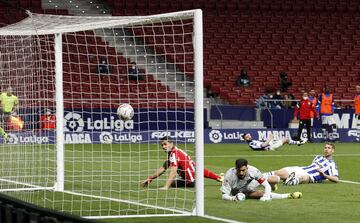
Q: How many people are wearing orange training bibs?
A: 3